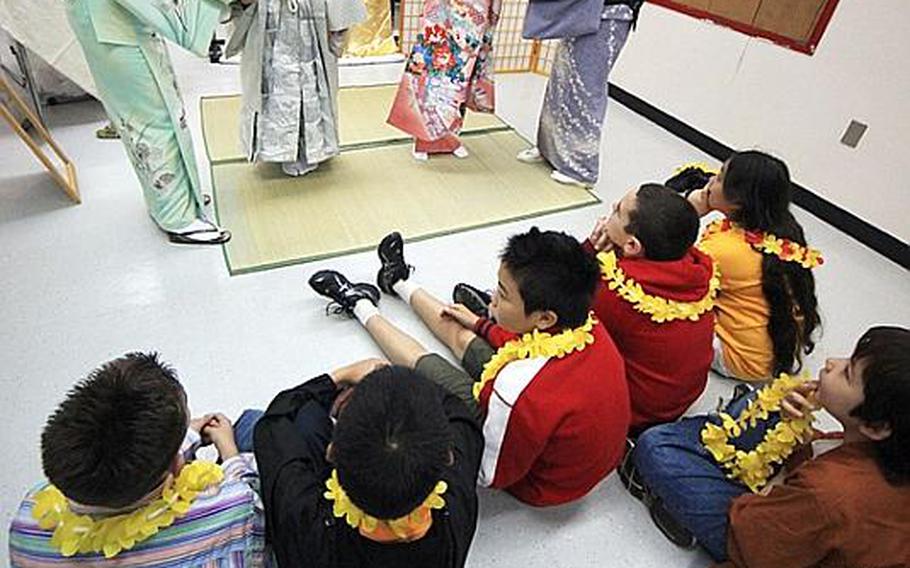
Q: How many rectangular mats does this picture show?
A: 2